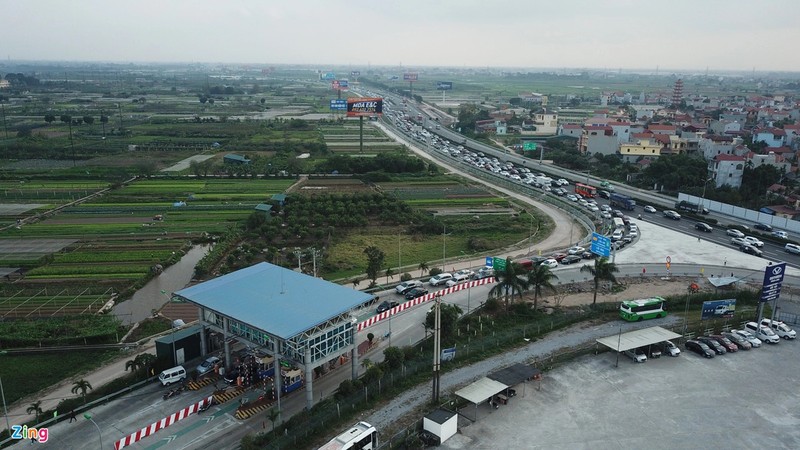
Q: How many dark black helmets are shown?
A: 0